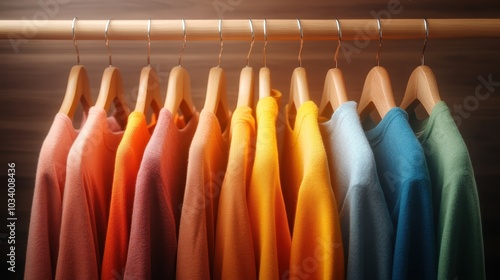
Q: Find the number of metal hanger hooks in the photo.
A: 11